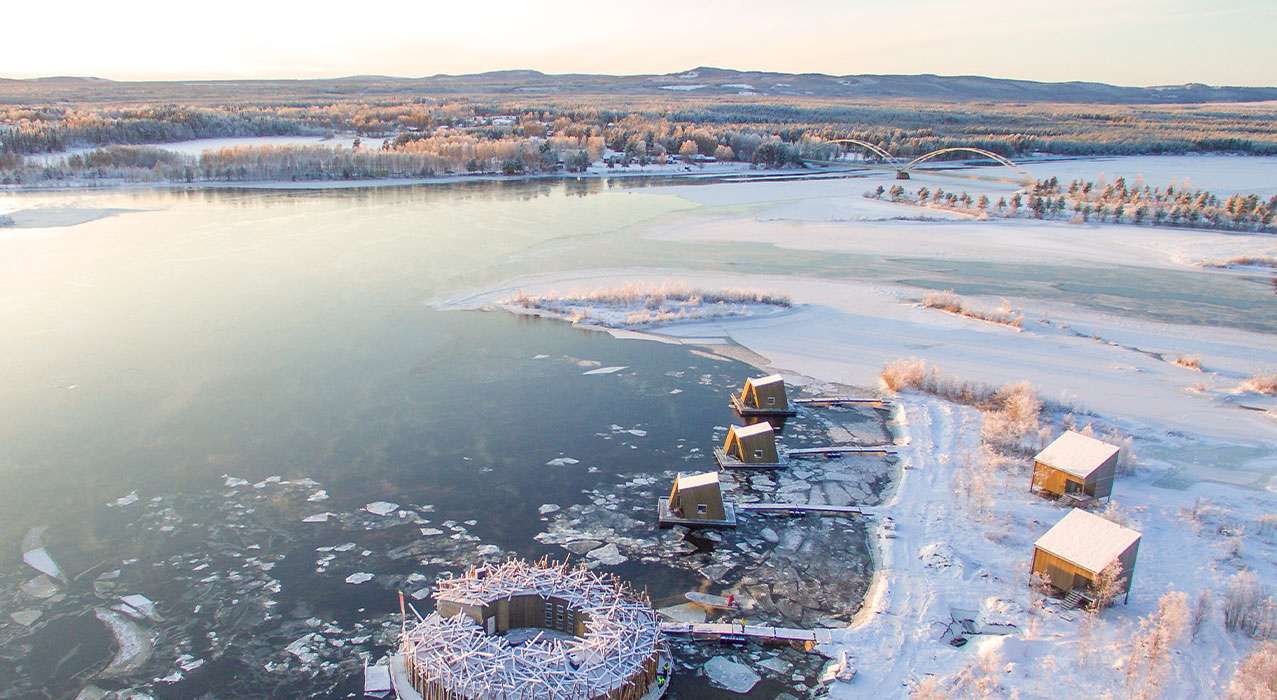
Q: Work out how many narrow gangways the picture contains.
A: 4